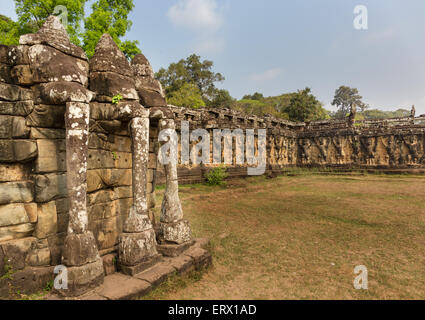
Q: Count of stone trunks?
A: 3